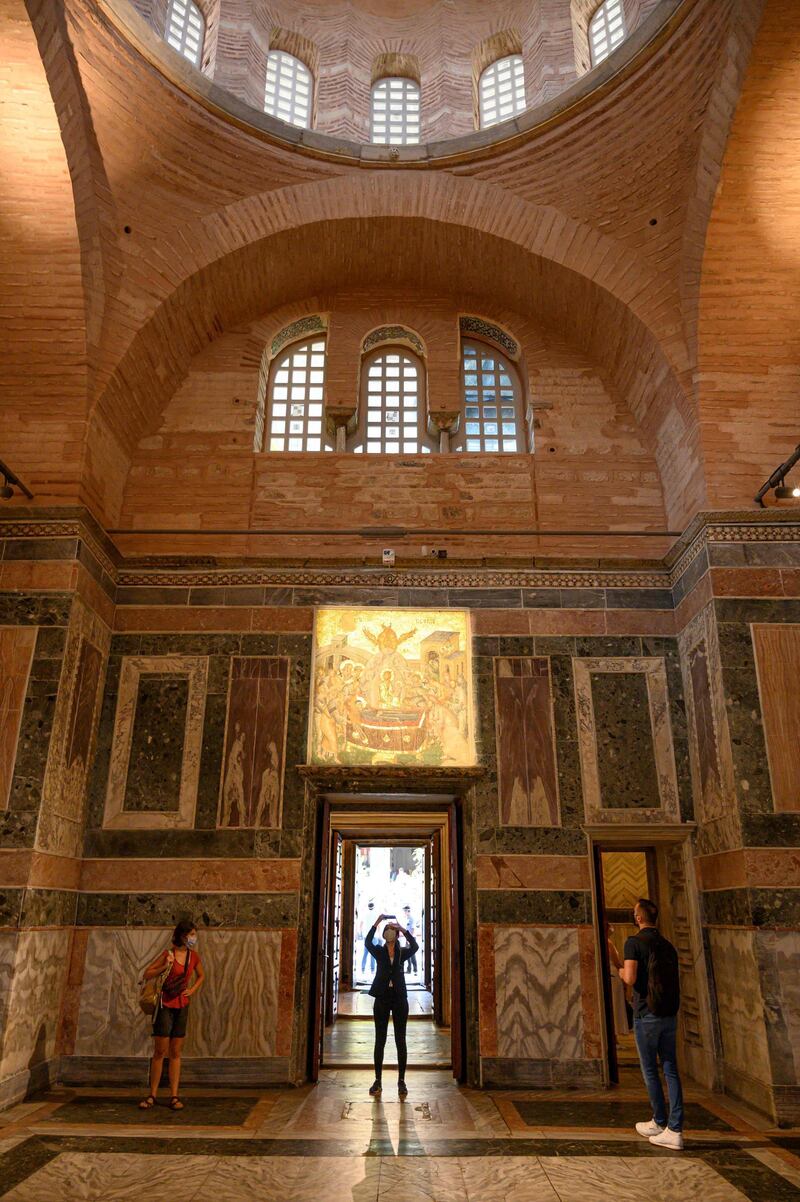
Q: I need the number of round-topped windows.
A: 8